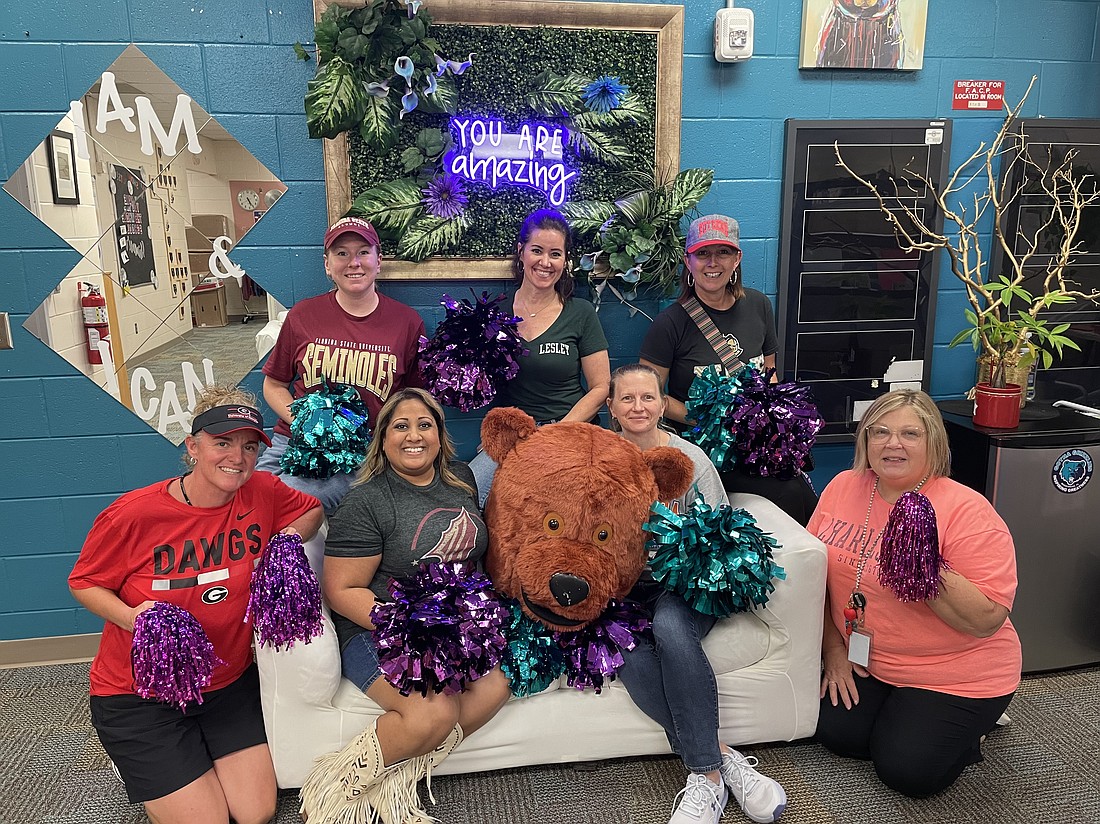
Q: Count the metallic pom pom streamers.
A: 11